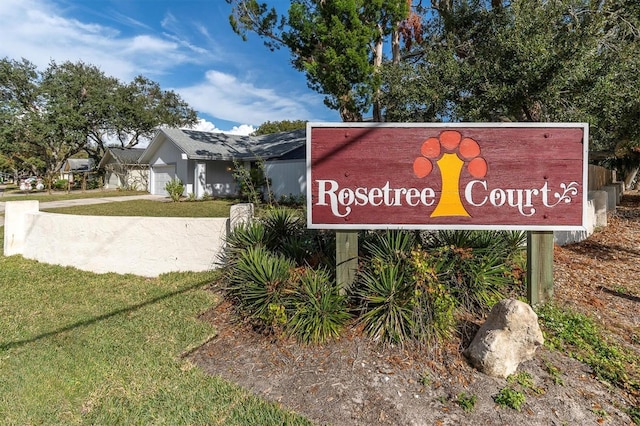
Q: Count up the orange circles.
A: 5